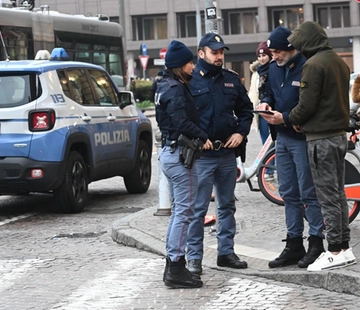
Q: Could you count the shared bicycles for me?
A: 2